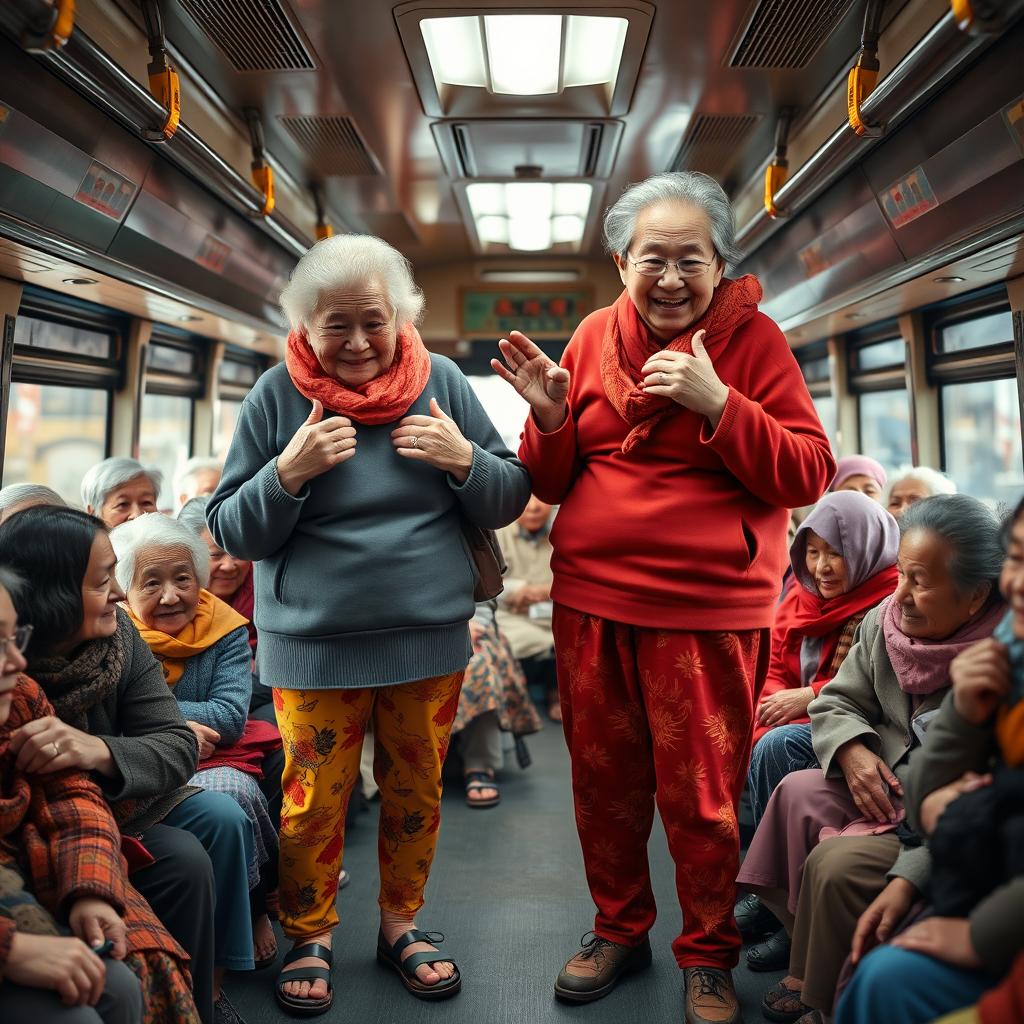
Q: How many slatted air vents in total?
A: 4